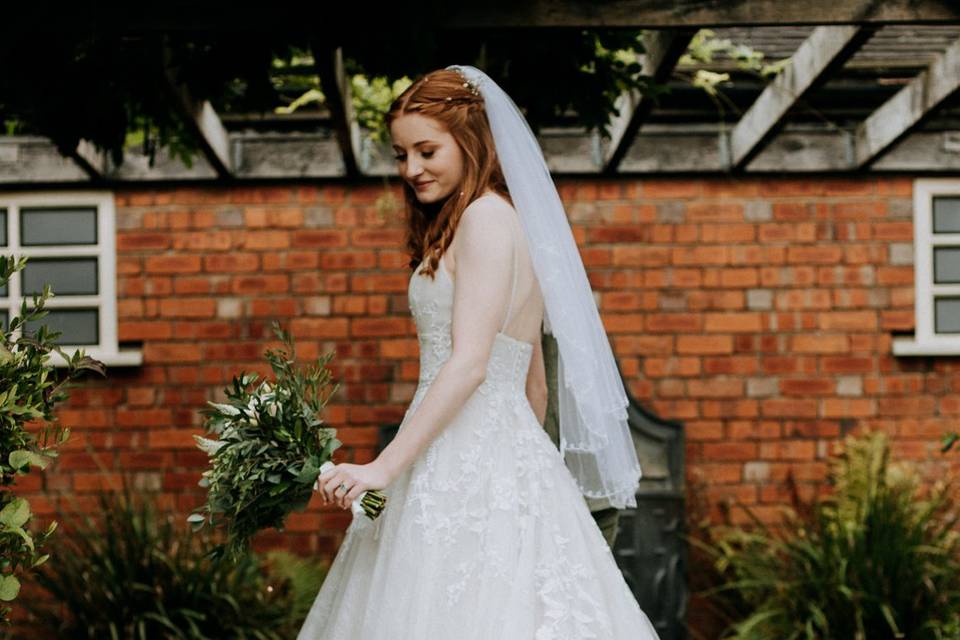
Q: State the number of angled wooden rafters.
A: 6